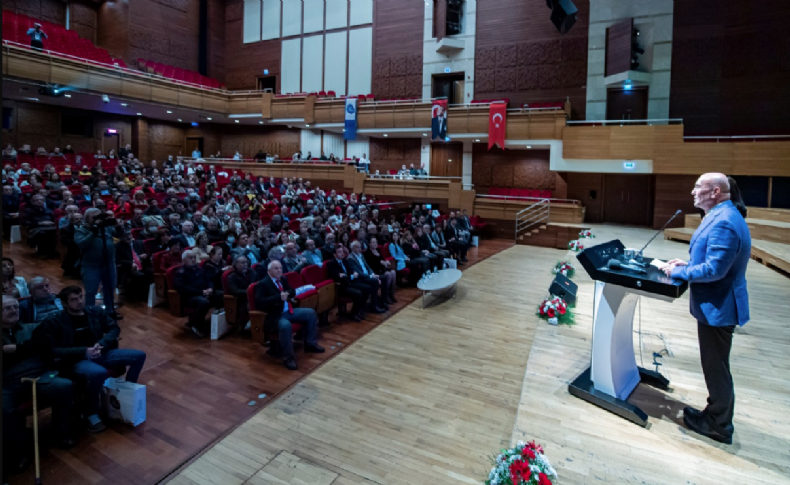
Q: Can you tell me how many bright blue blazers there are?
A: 2